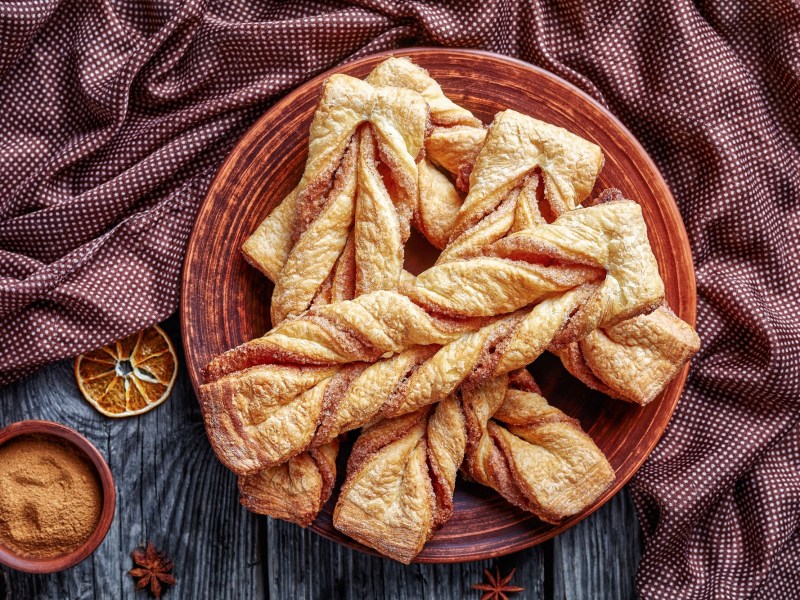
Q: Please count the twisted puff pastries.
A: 5